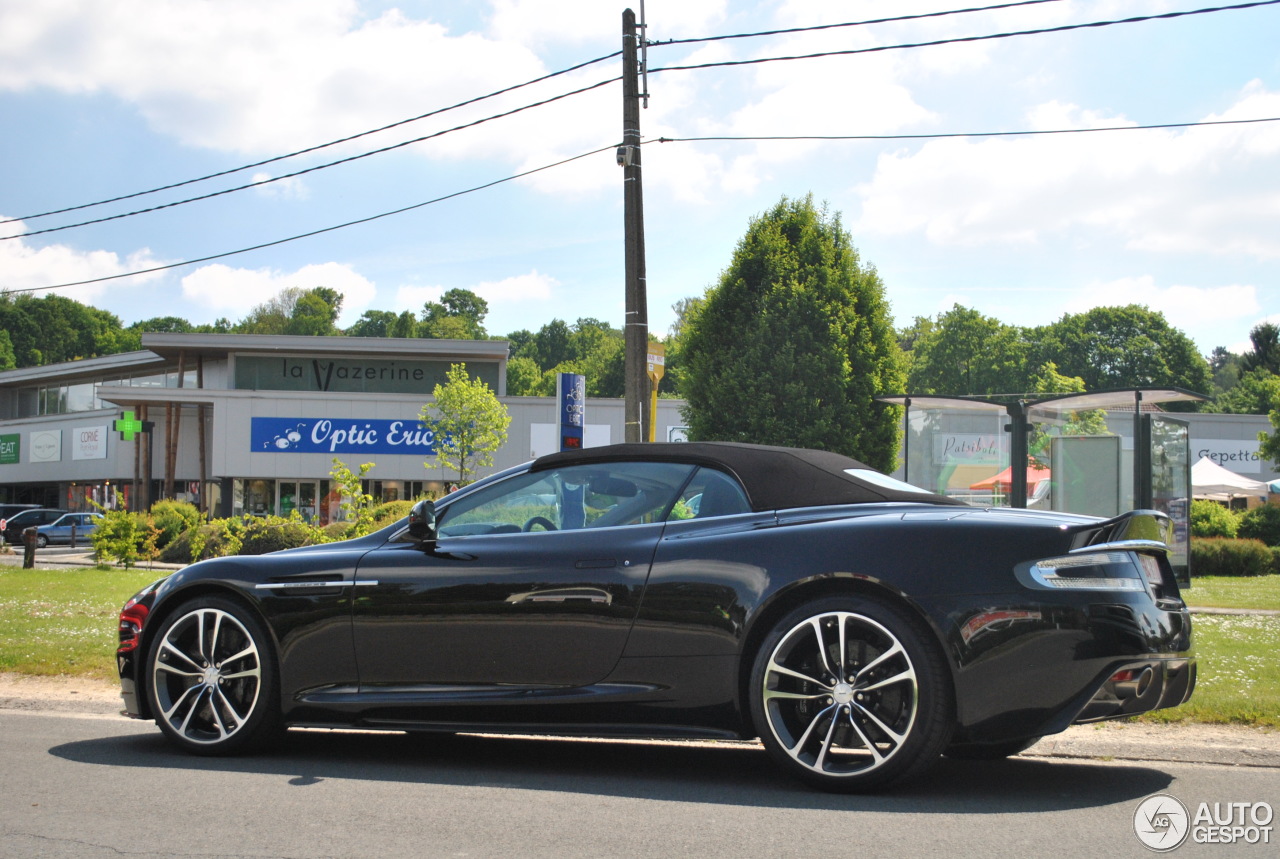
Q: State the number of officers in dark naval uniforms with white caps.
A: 0